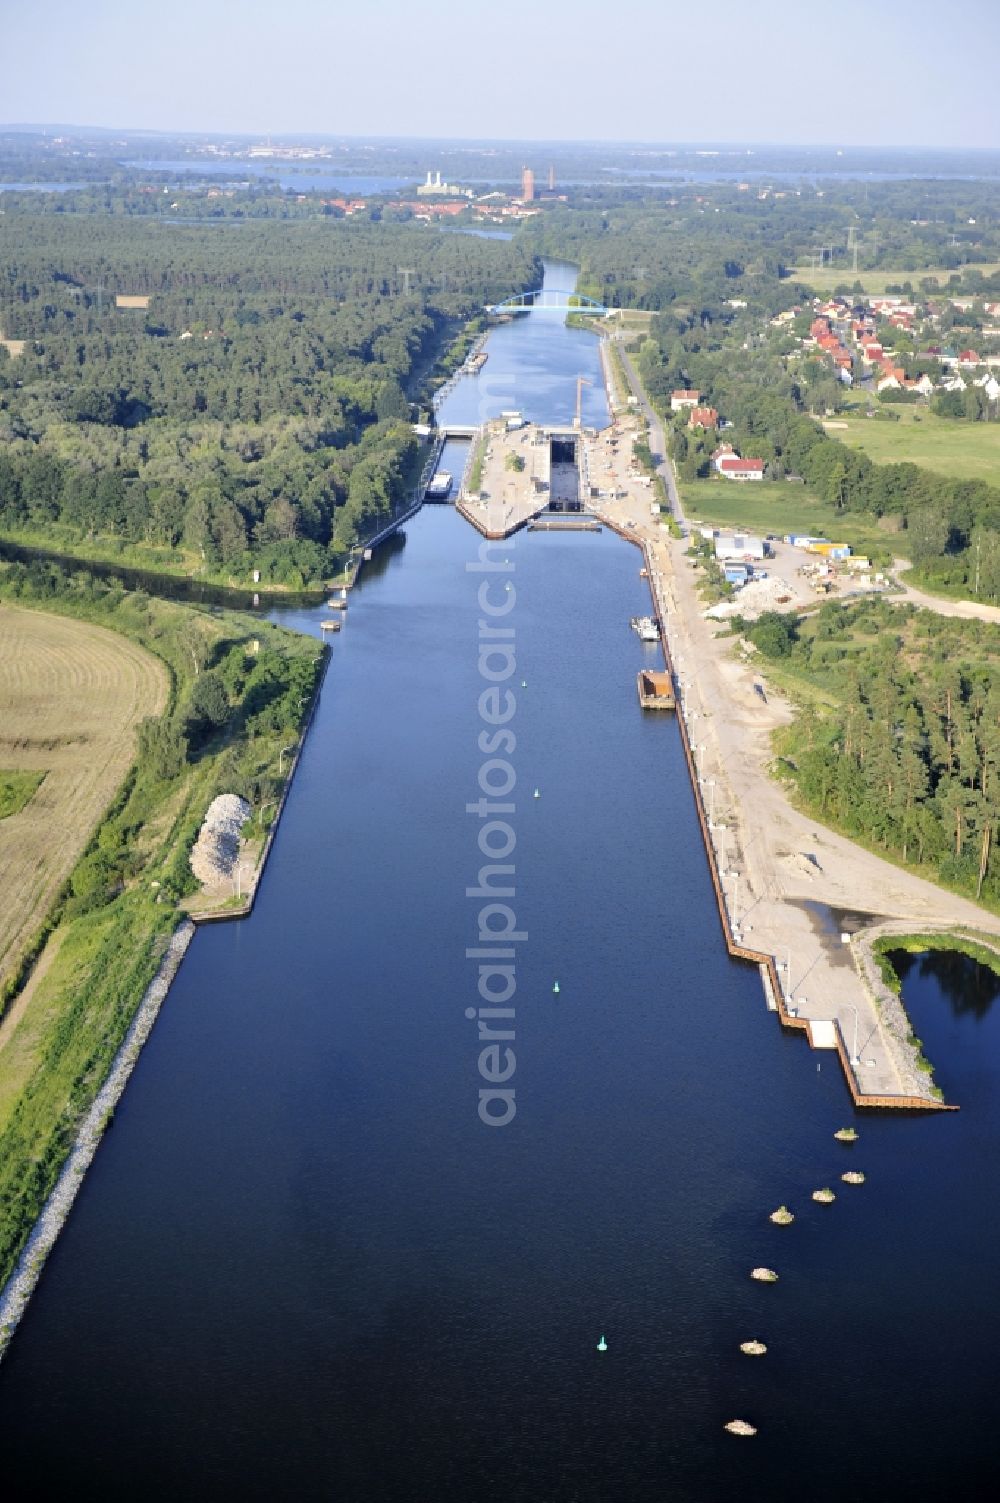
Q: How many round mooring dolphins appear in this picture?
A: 7